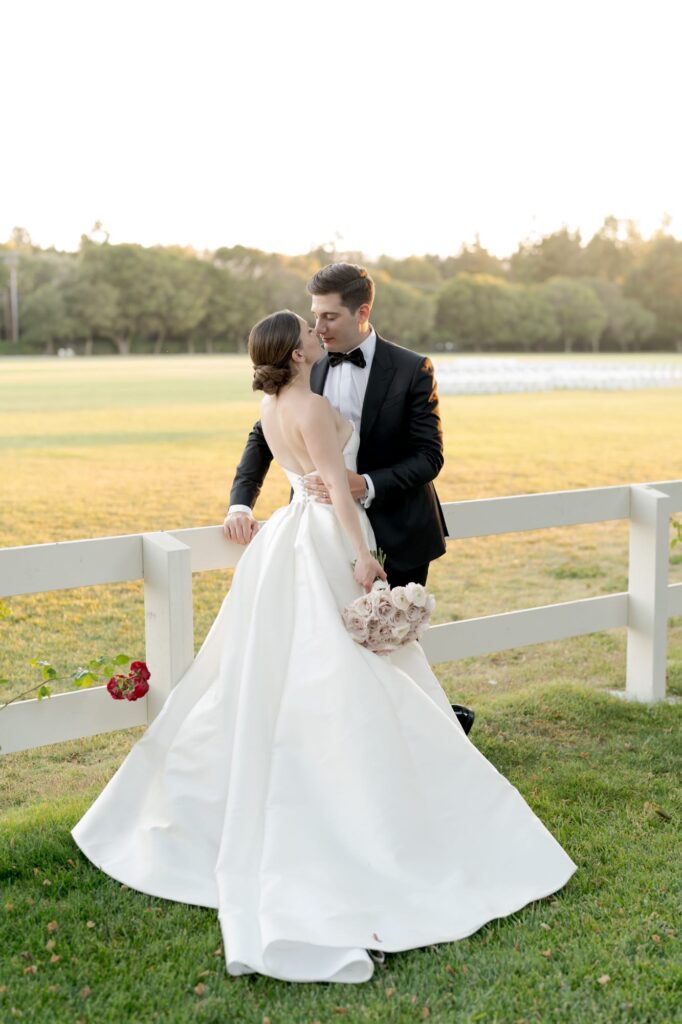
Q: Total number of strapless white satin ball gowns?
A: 1